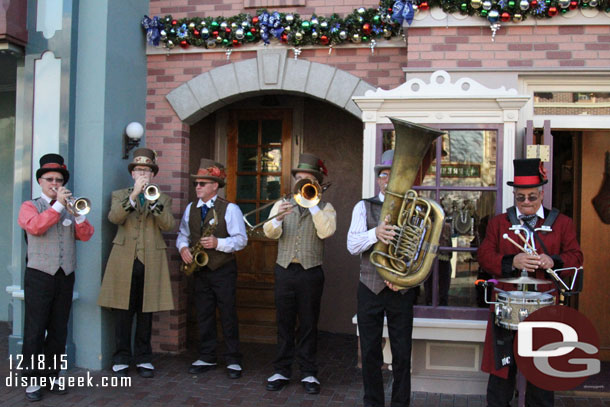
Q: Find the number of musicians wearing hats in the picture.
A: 6